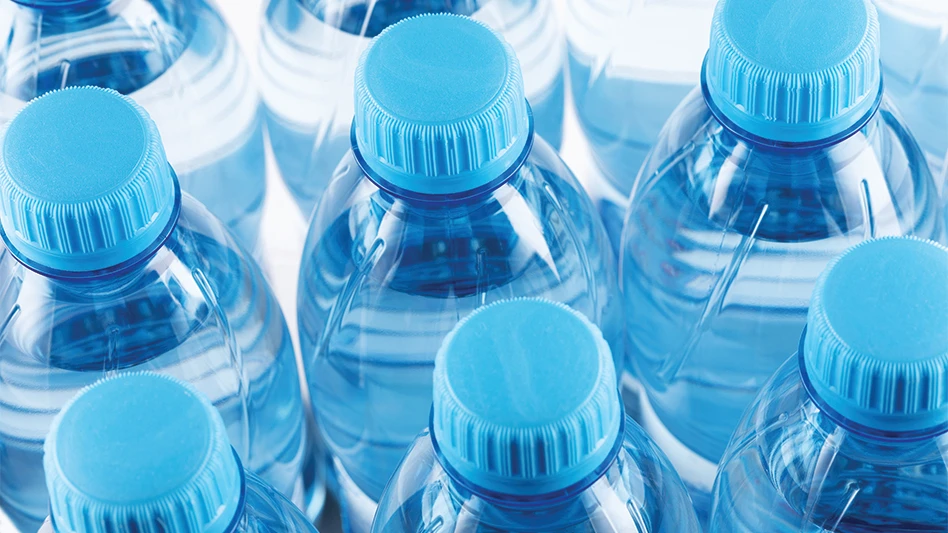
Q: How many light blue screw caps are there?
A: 6